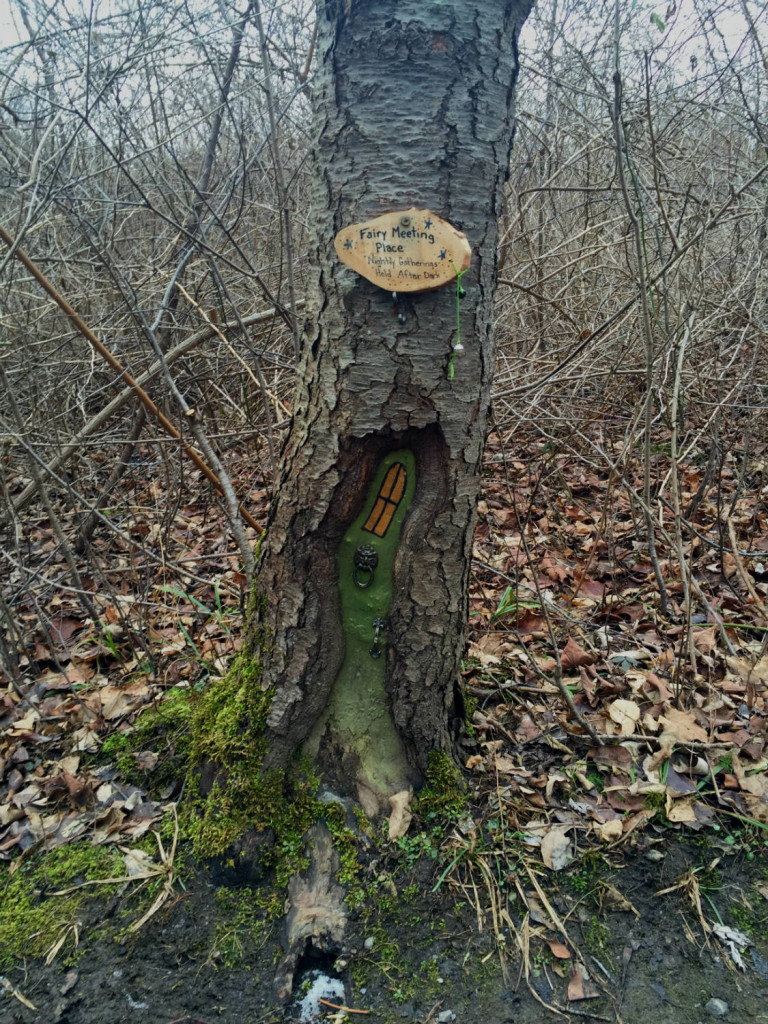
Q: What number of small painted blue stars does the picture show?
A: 3